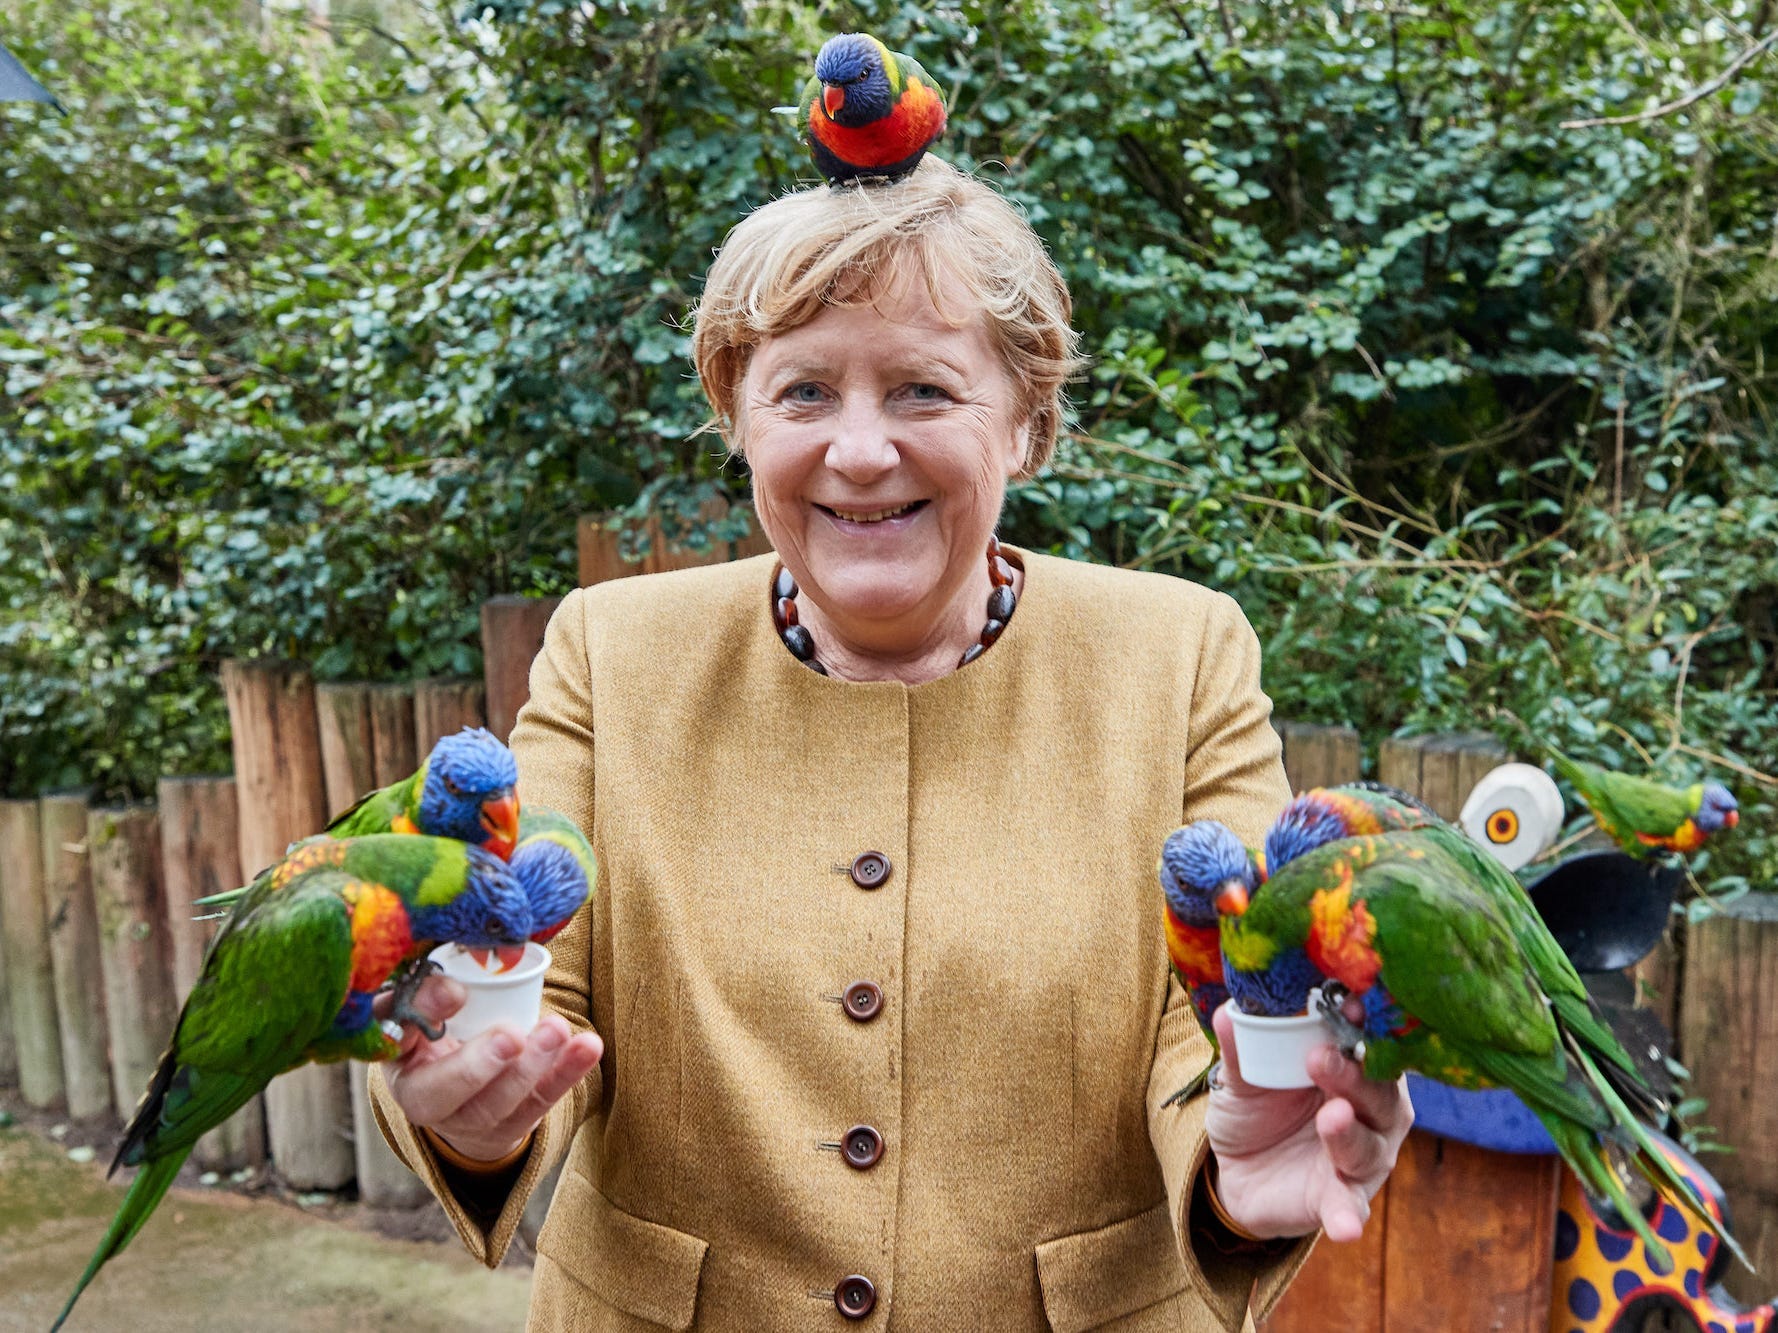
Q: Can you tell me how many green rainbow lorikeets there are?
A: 8